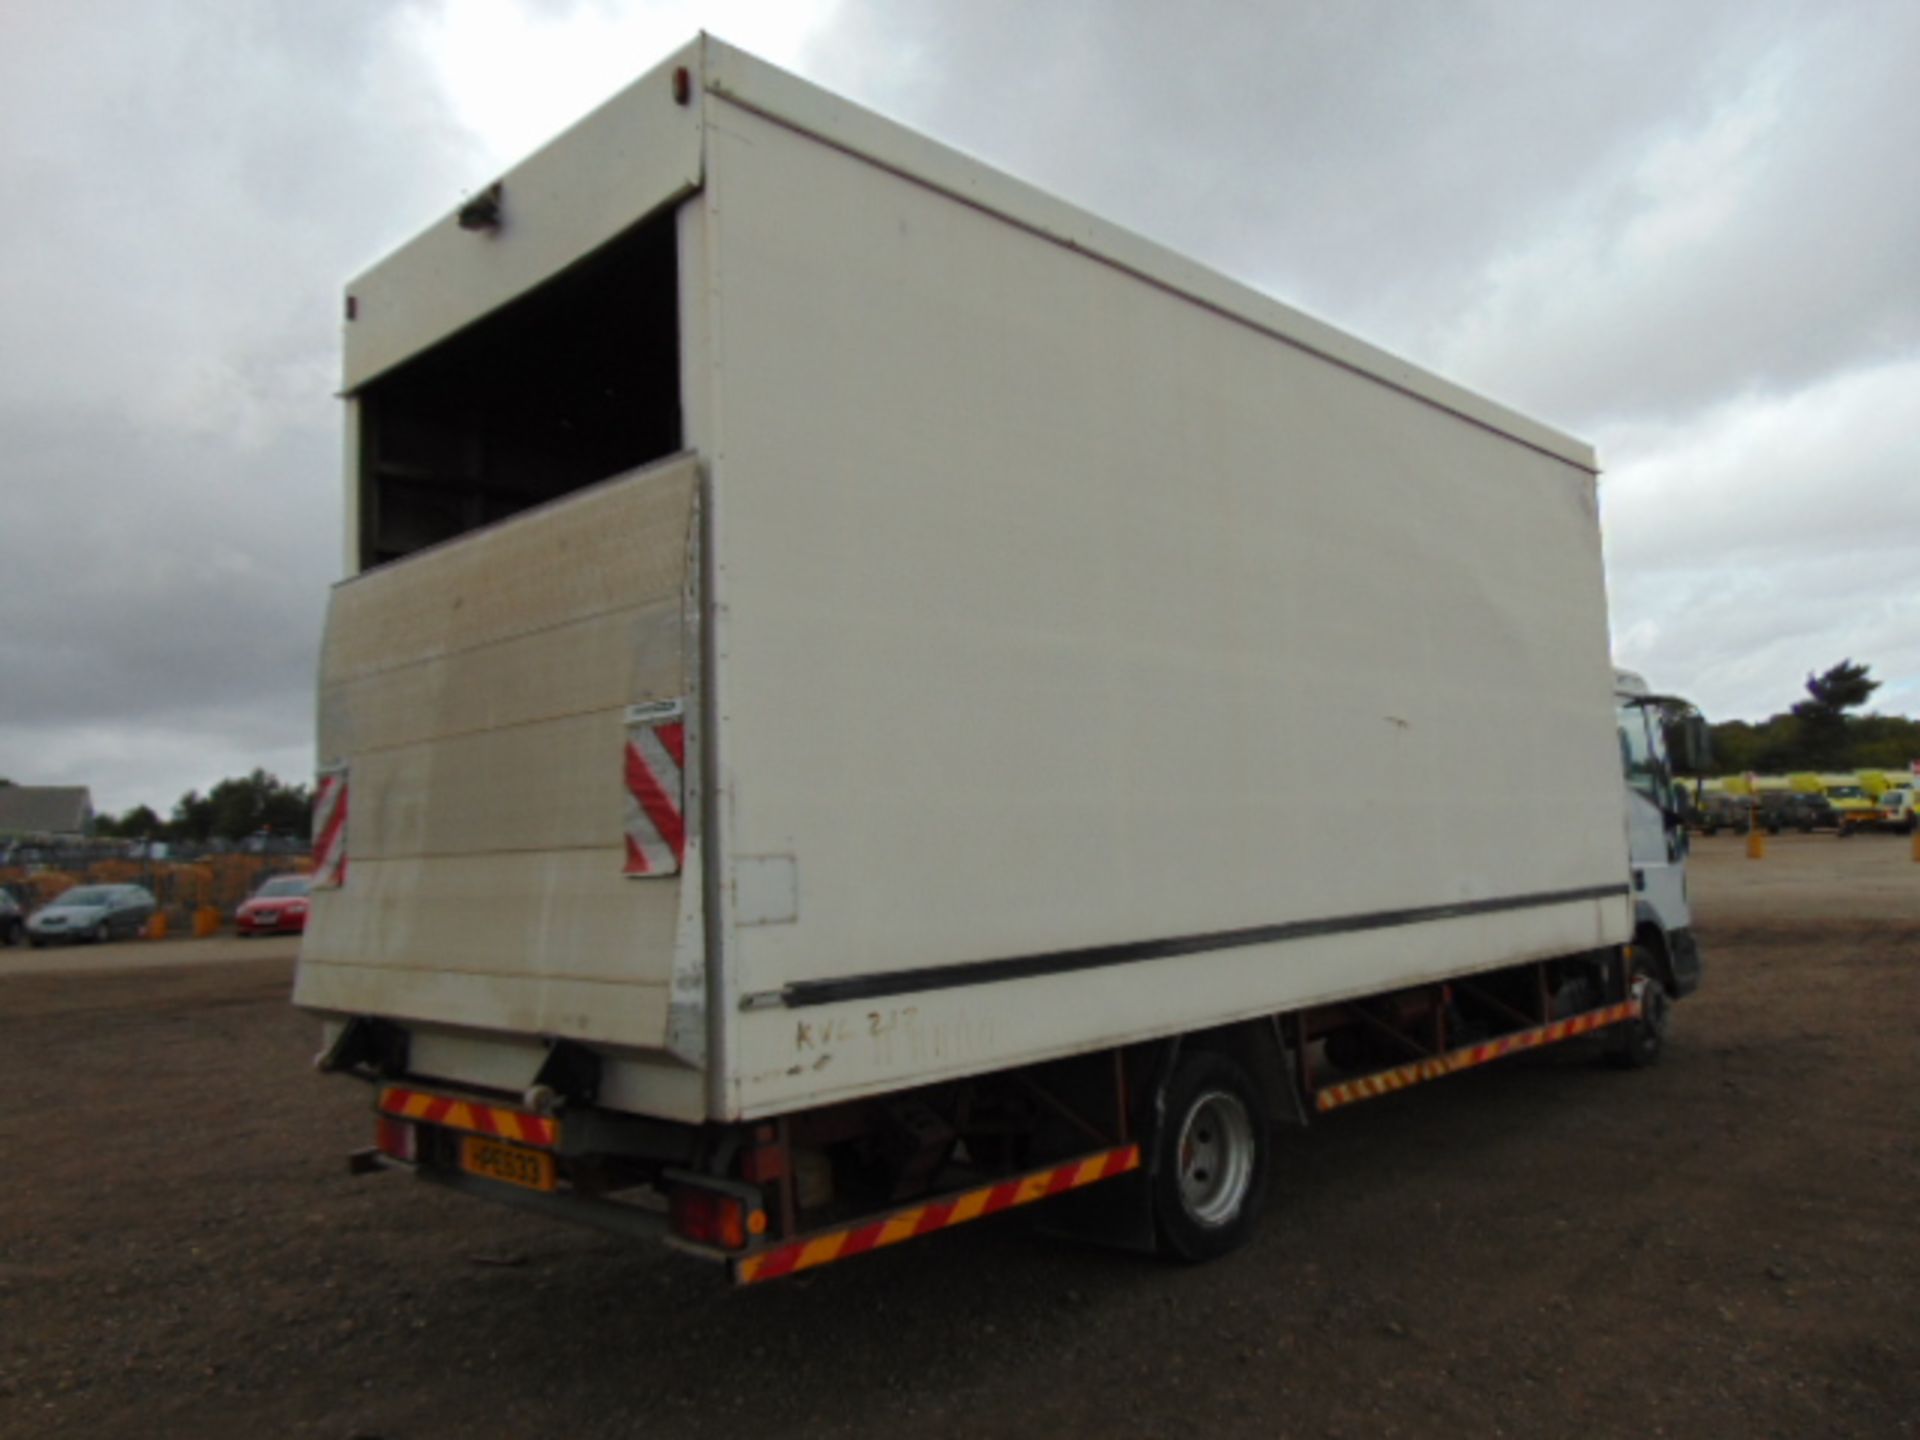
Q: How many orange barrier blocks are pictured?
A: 4